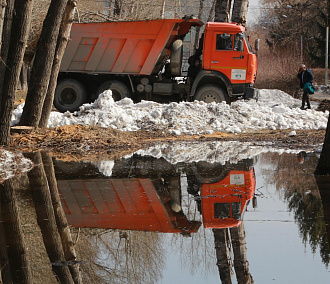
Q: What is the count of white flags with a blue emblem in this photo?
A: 0